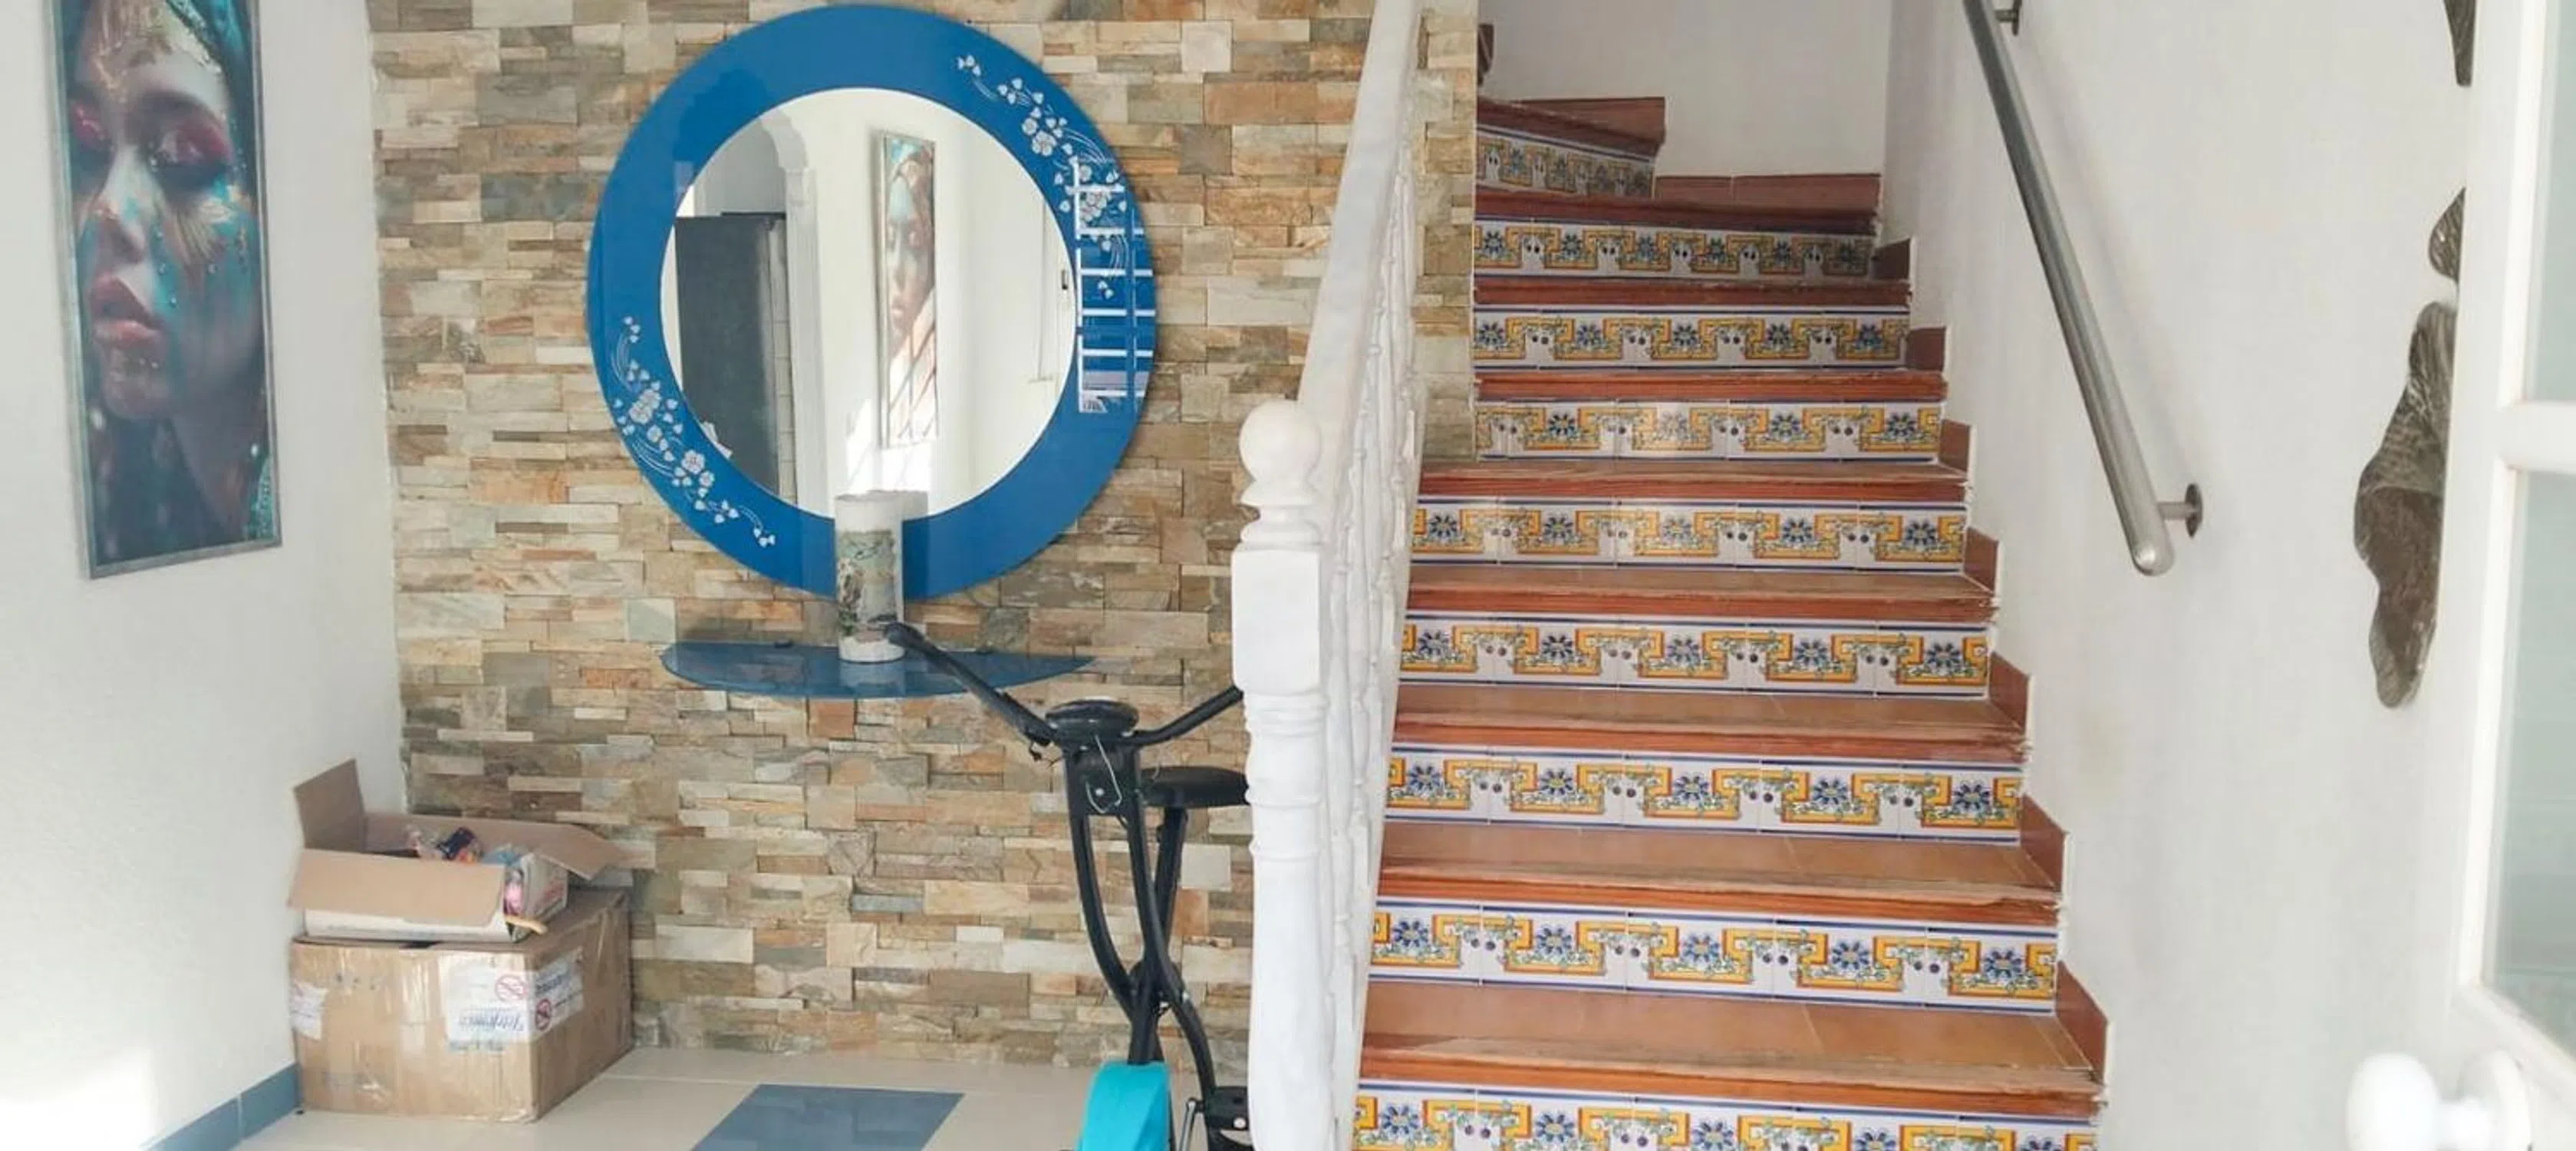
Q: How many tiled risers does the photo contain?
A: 9